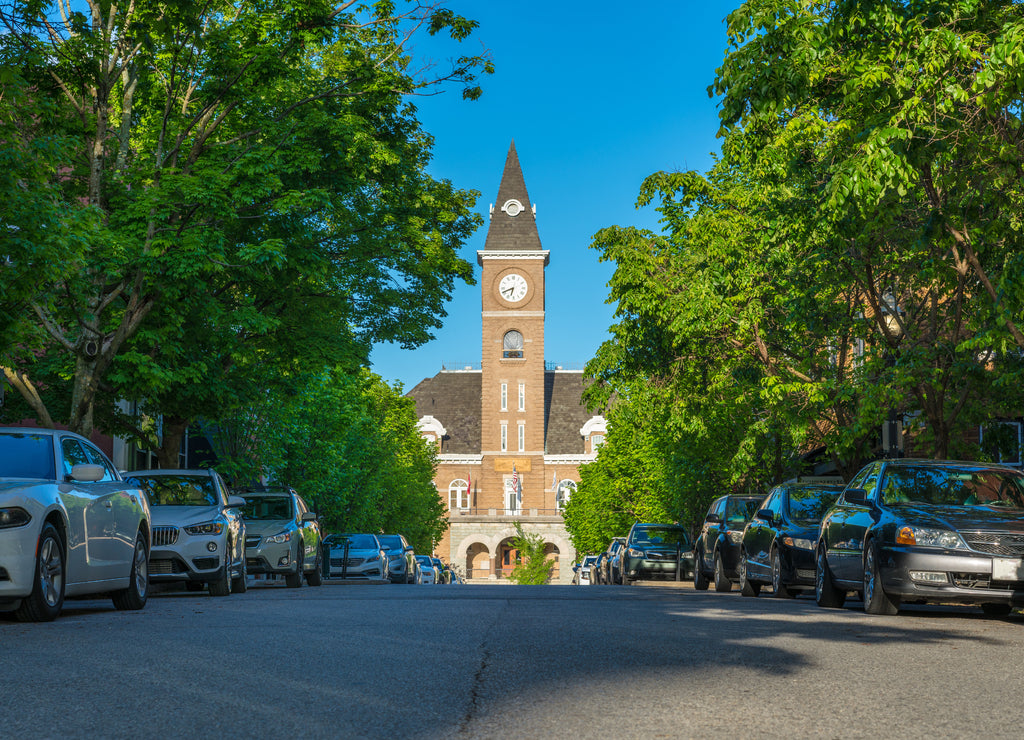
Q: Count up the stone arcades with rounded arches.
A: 3